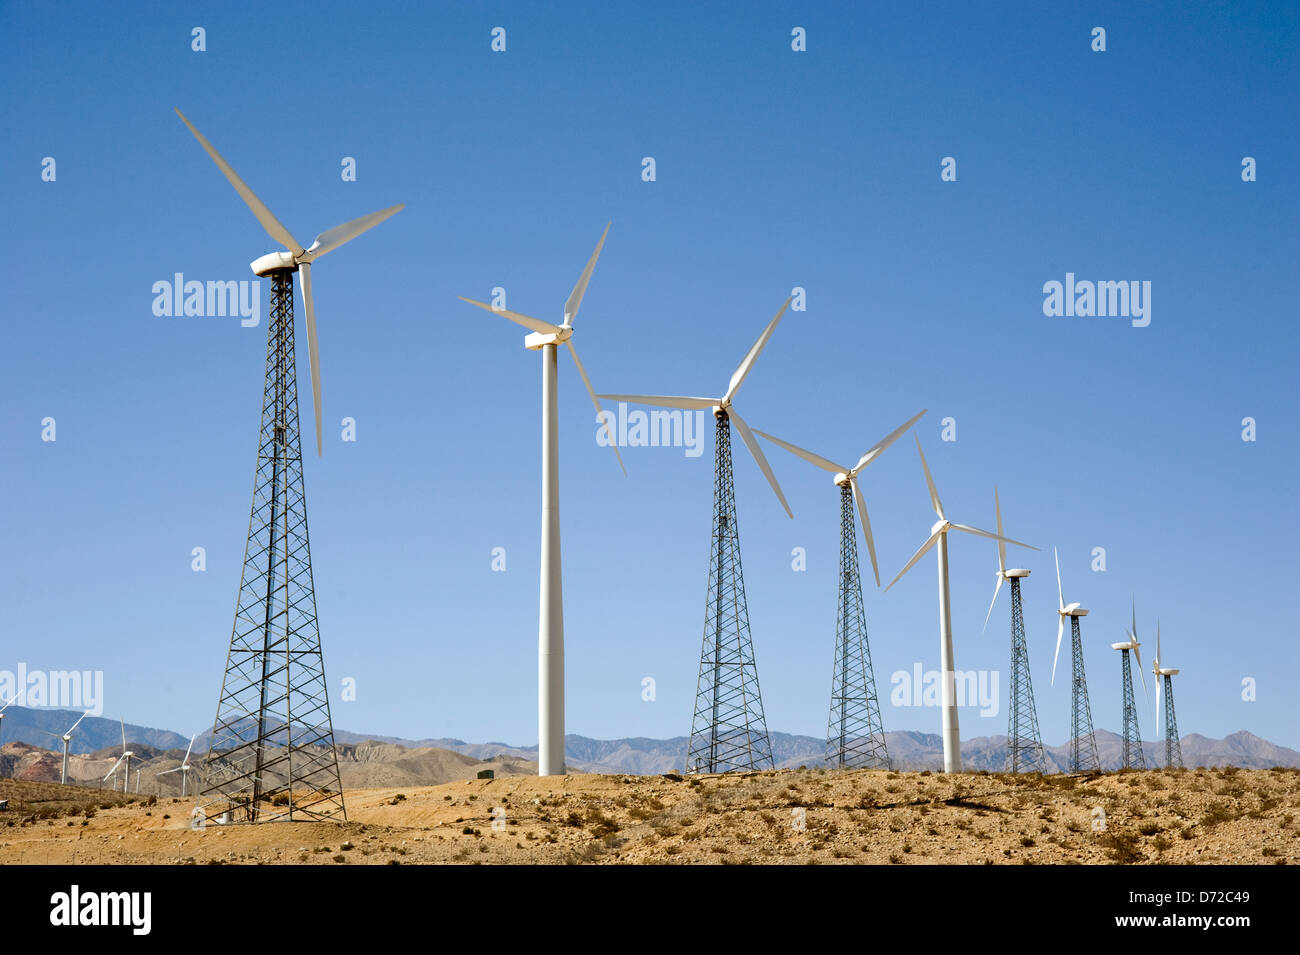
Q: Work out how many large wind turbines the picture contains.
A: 9